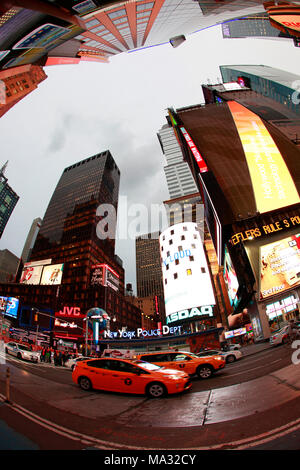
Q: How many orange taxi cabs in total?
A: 2